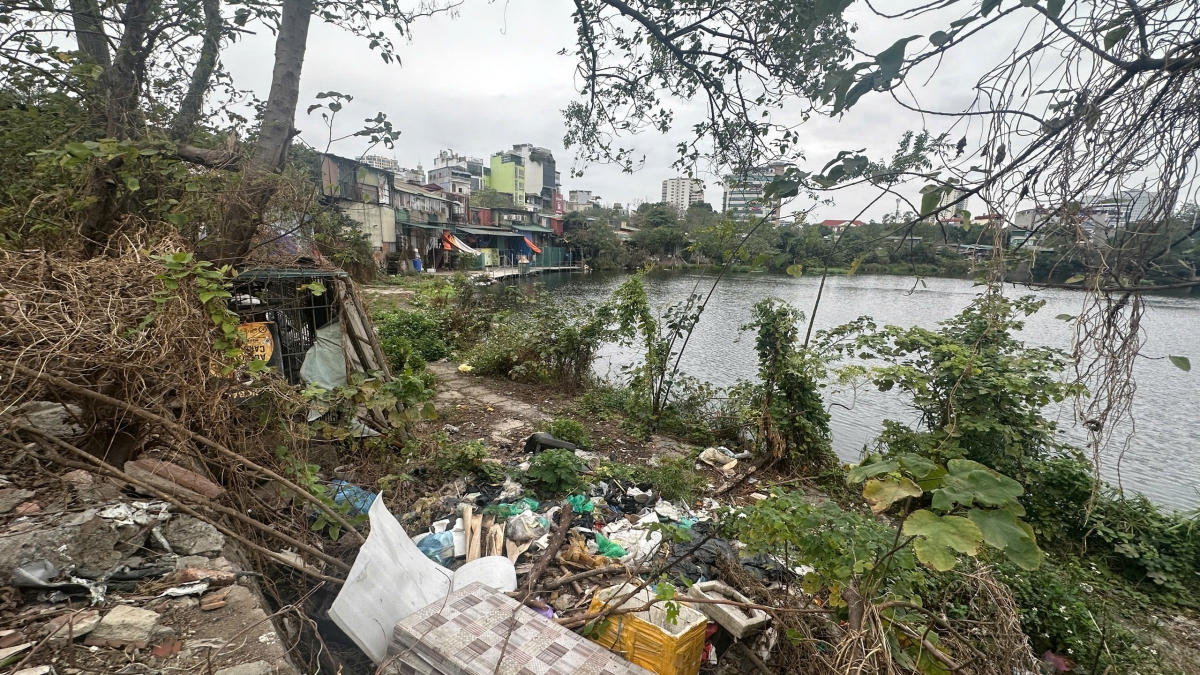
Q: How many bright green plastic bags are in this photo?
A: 3